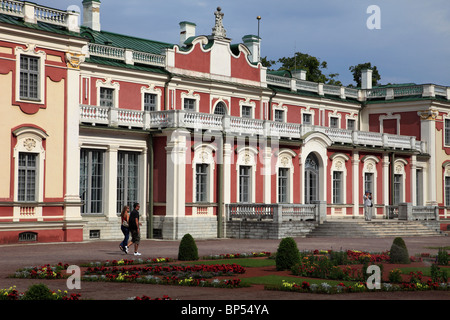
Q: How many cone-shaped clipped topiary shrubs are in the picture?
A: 3